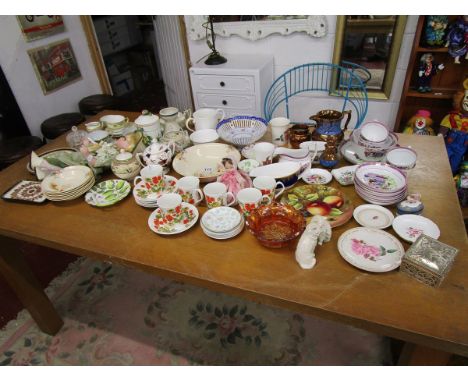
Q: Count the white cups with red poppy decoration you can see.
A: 6